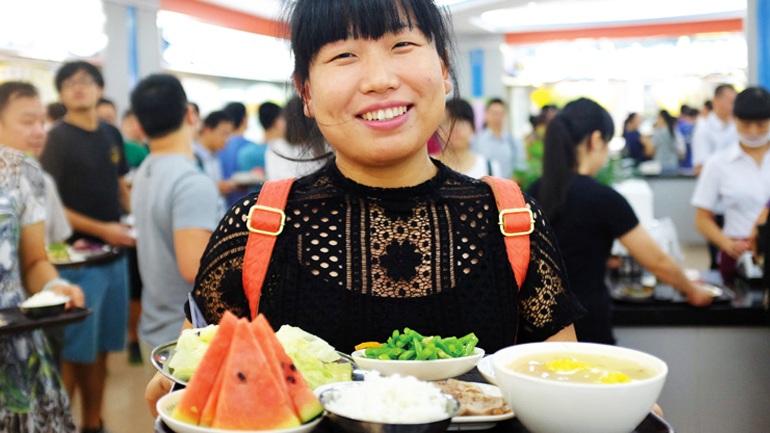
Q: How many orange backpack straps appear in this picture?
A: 2